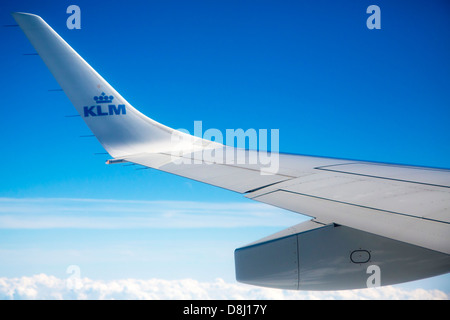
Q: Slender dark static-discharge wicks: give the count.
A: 8